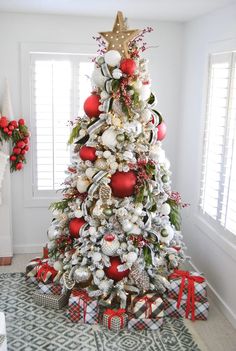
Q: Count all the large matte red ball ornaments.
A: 7